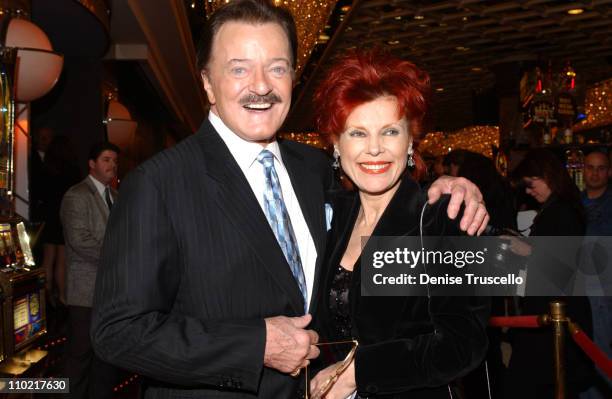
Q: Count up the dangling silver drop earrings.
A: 2